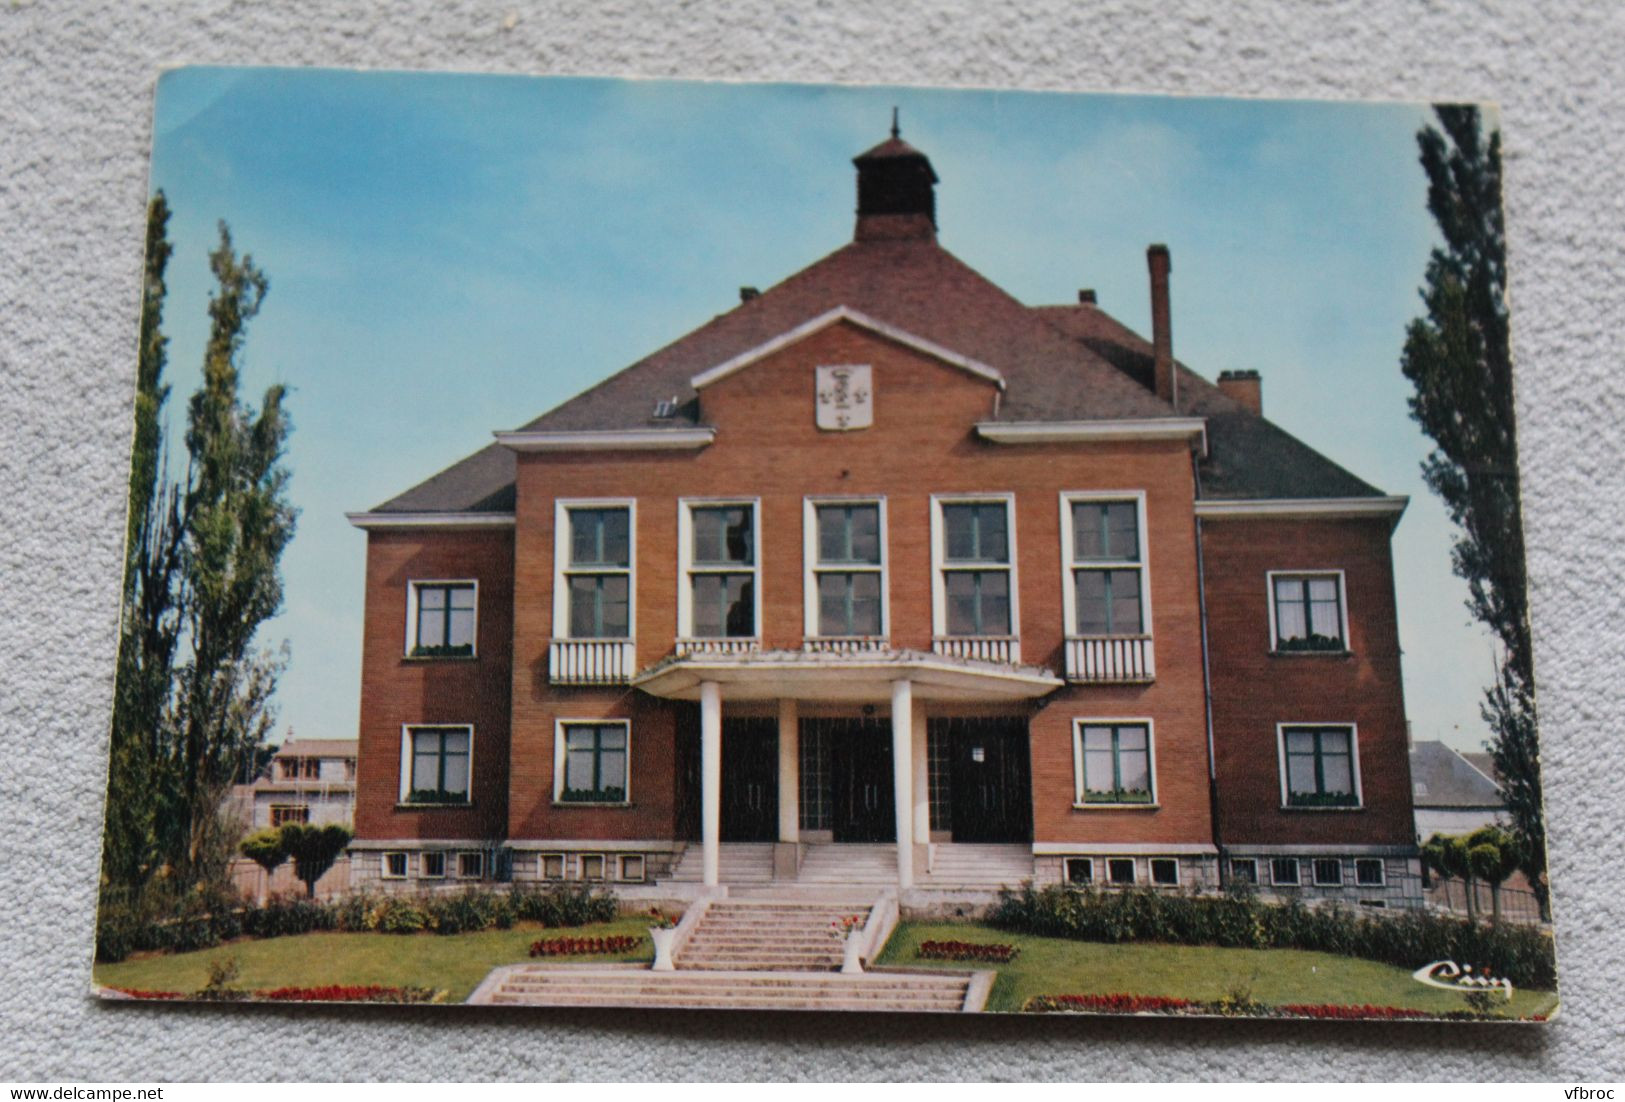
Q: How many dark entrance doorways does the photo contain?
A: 3